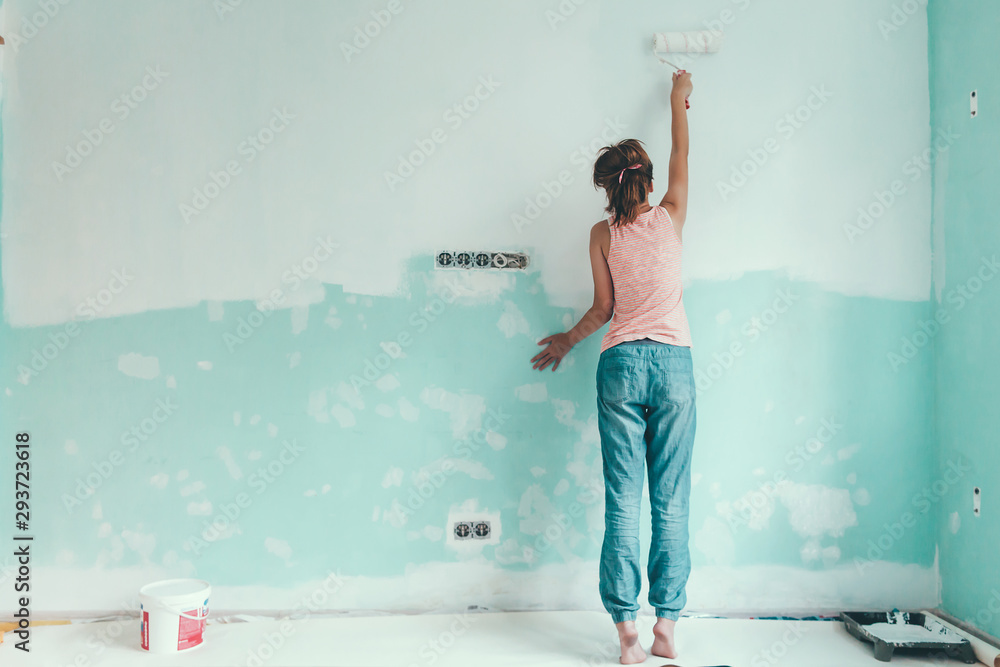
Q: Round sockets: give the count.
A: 5